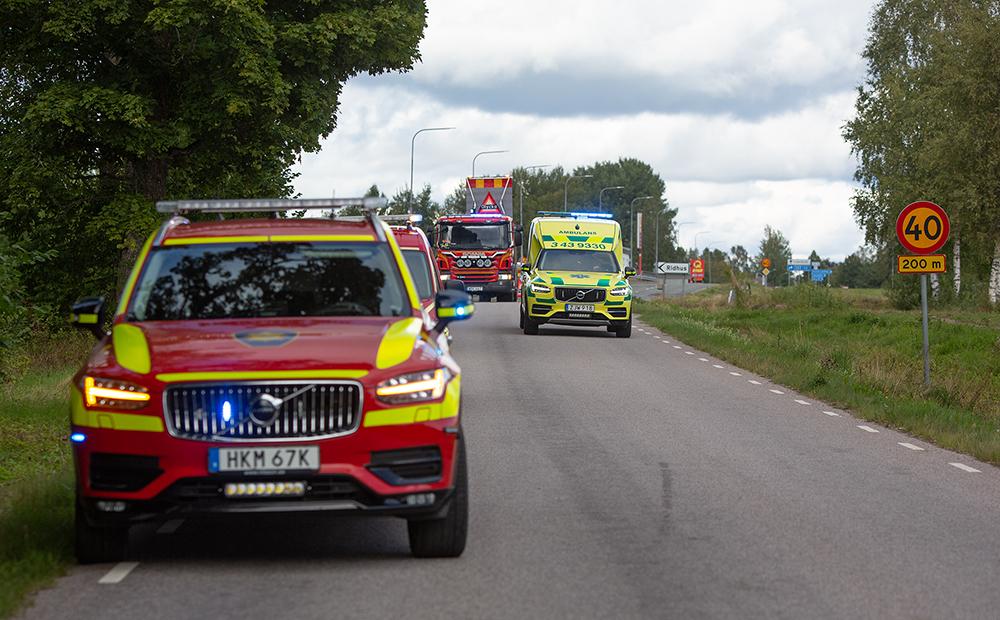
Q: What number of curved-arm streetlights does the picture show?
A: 10